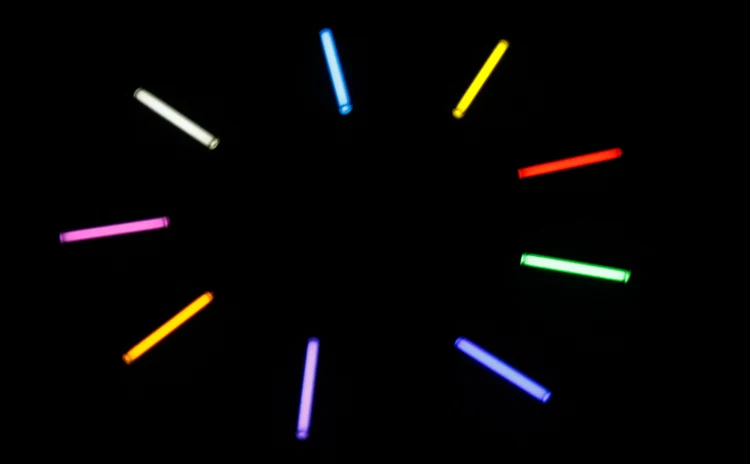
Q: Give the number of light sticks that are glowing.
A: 9